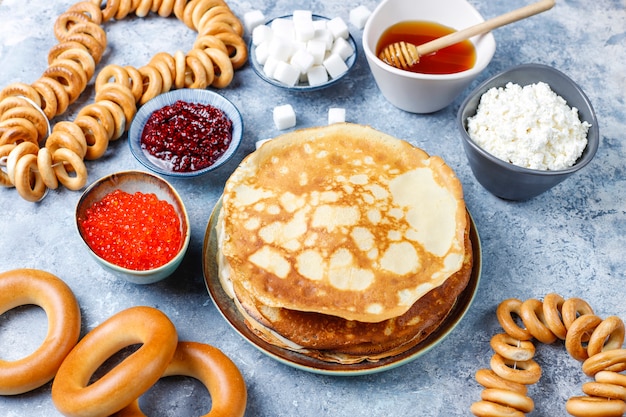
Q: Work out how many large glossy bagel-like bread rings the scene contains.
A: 3